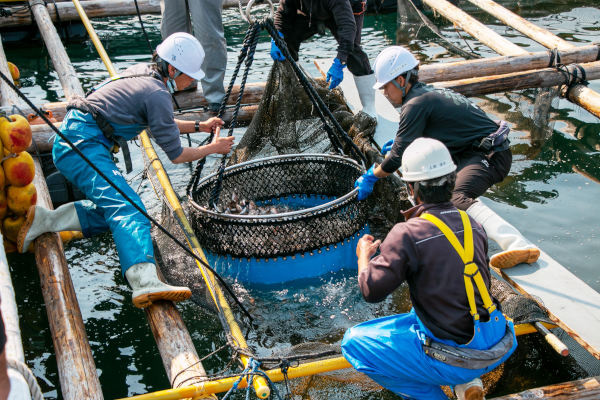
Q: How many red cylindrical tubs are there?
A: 0